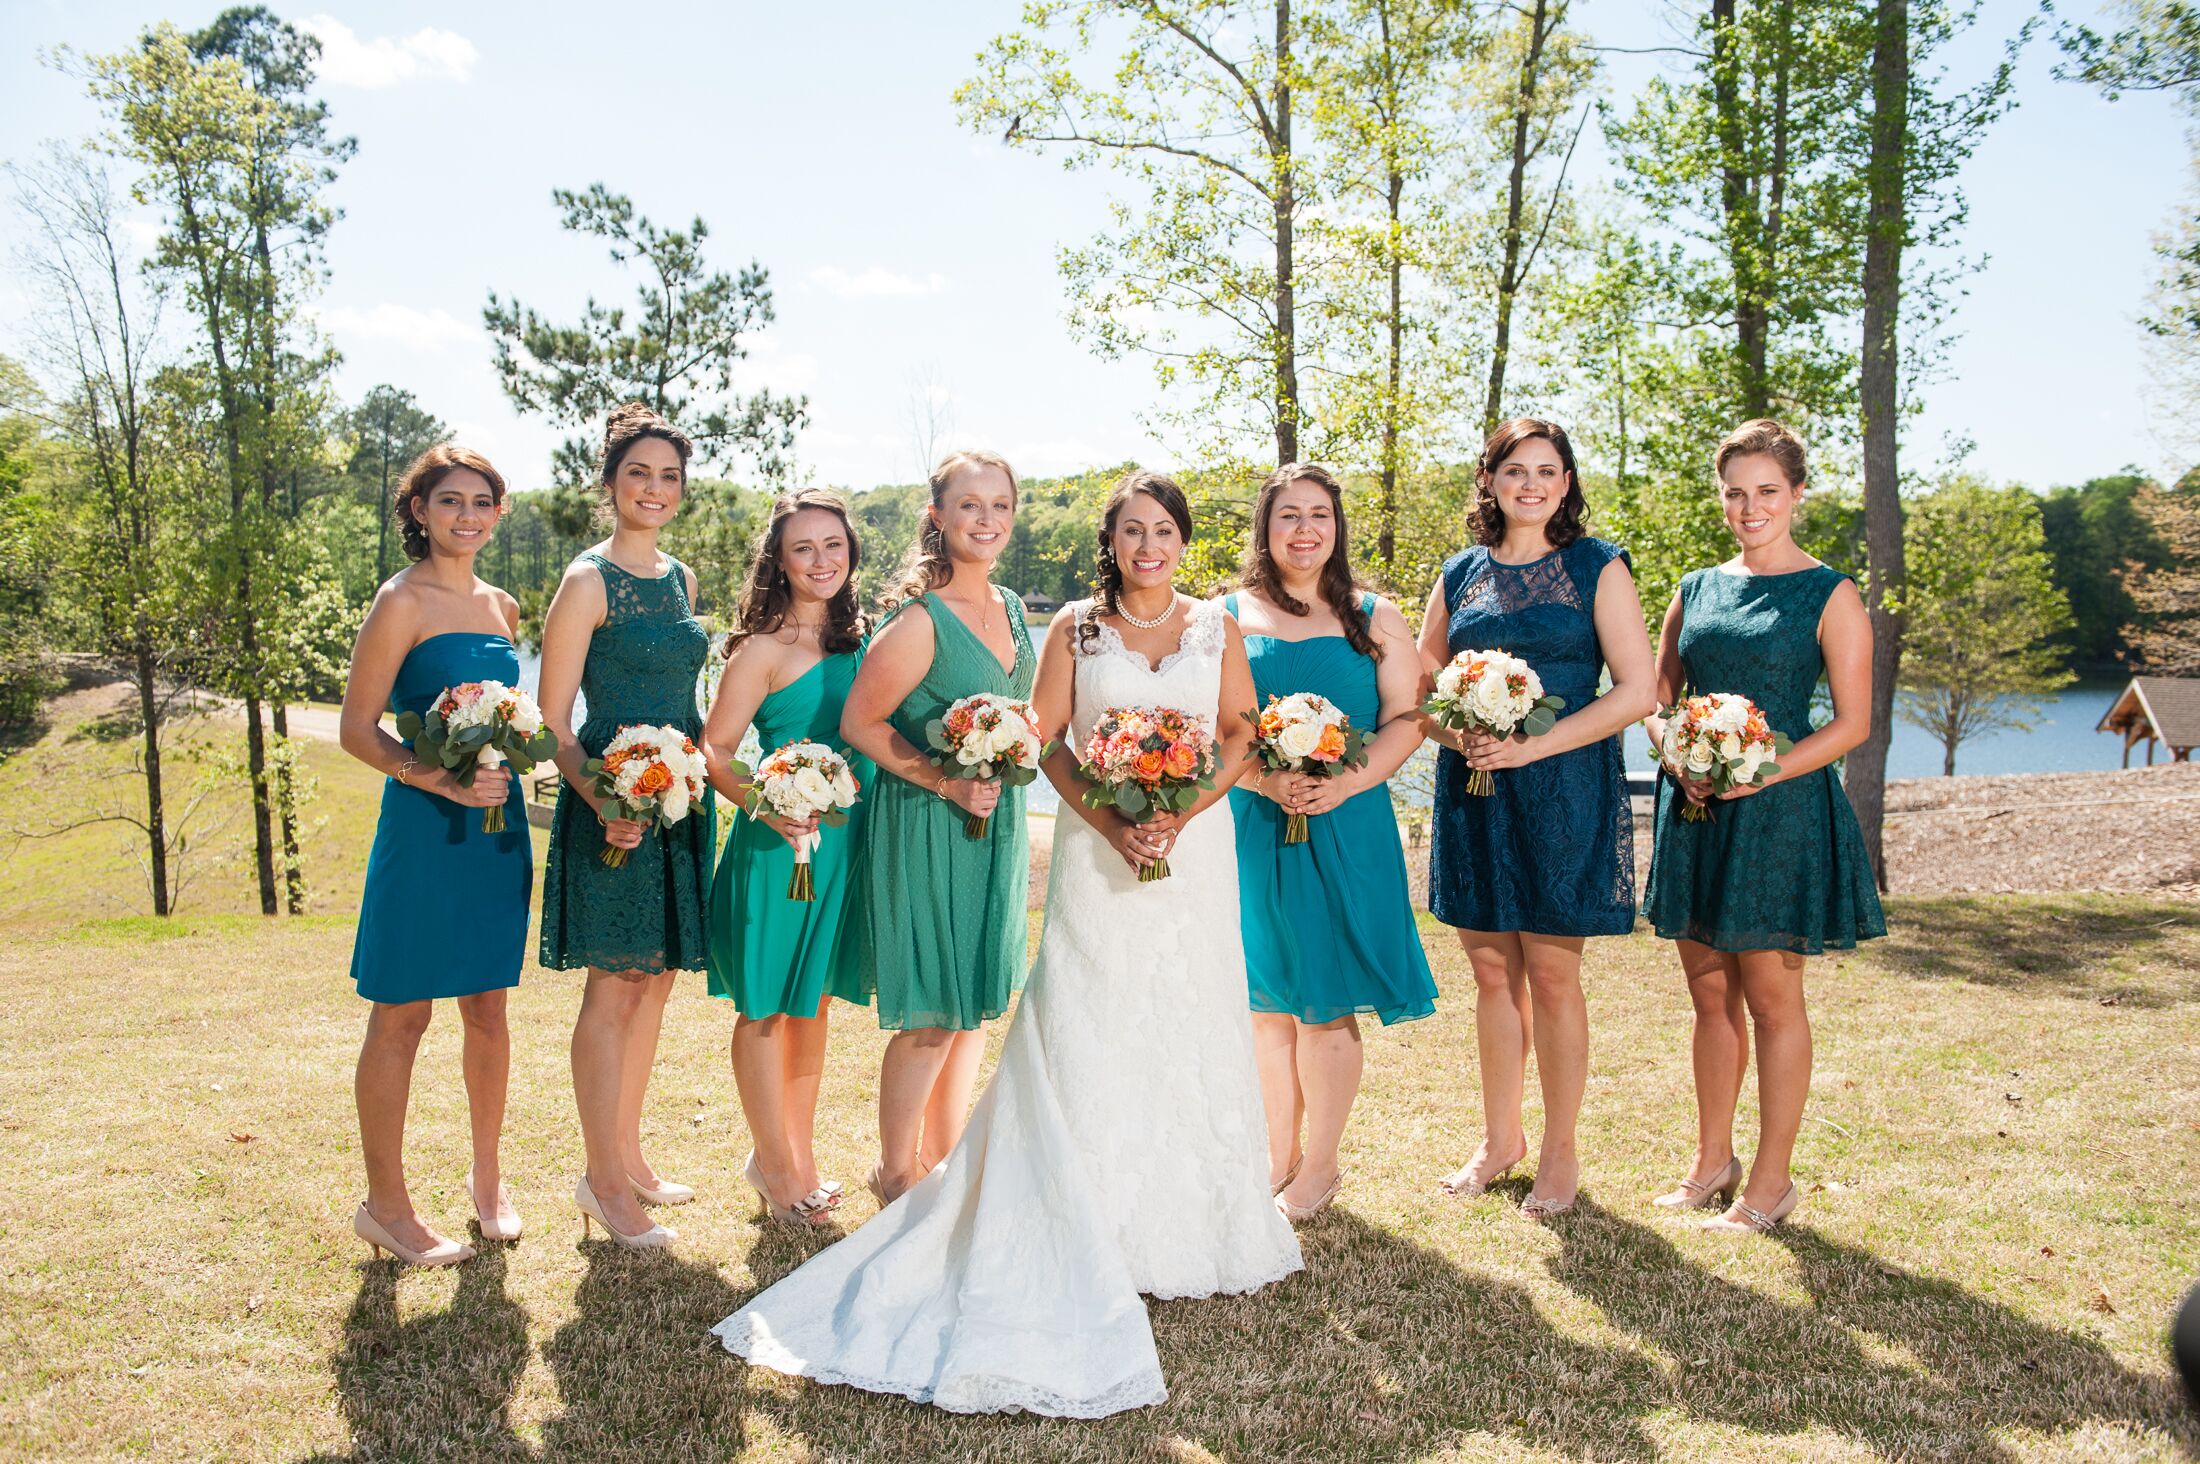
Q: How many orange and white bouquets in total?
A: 7